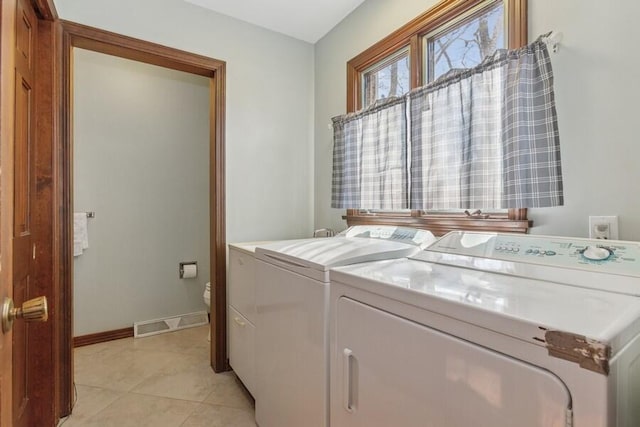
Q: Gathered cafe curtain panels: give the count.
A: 2